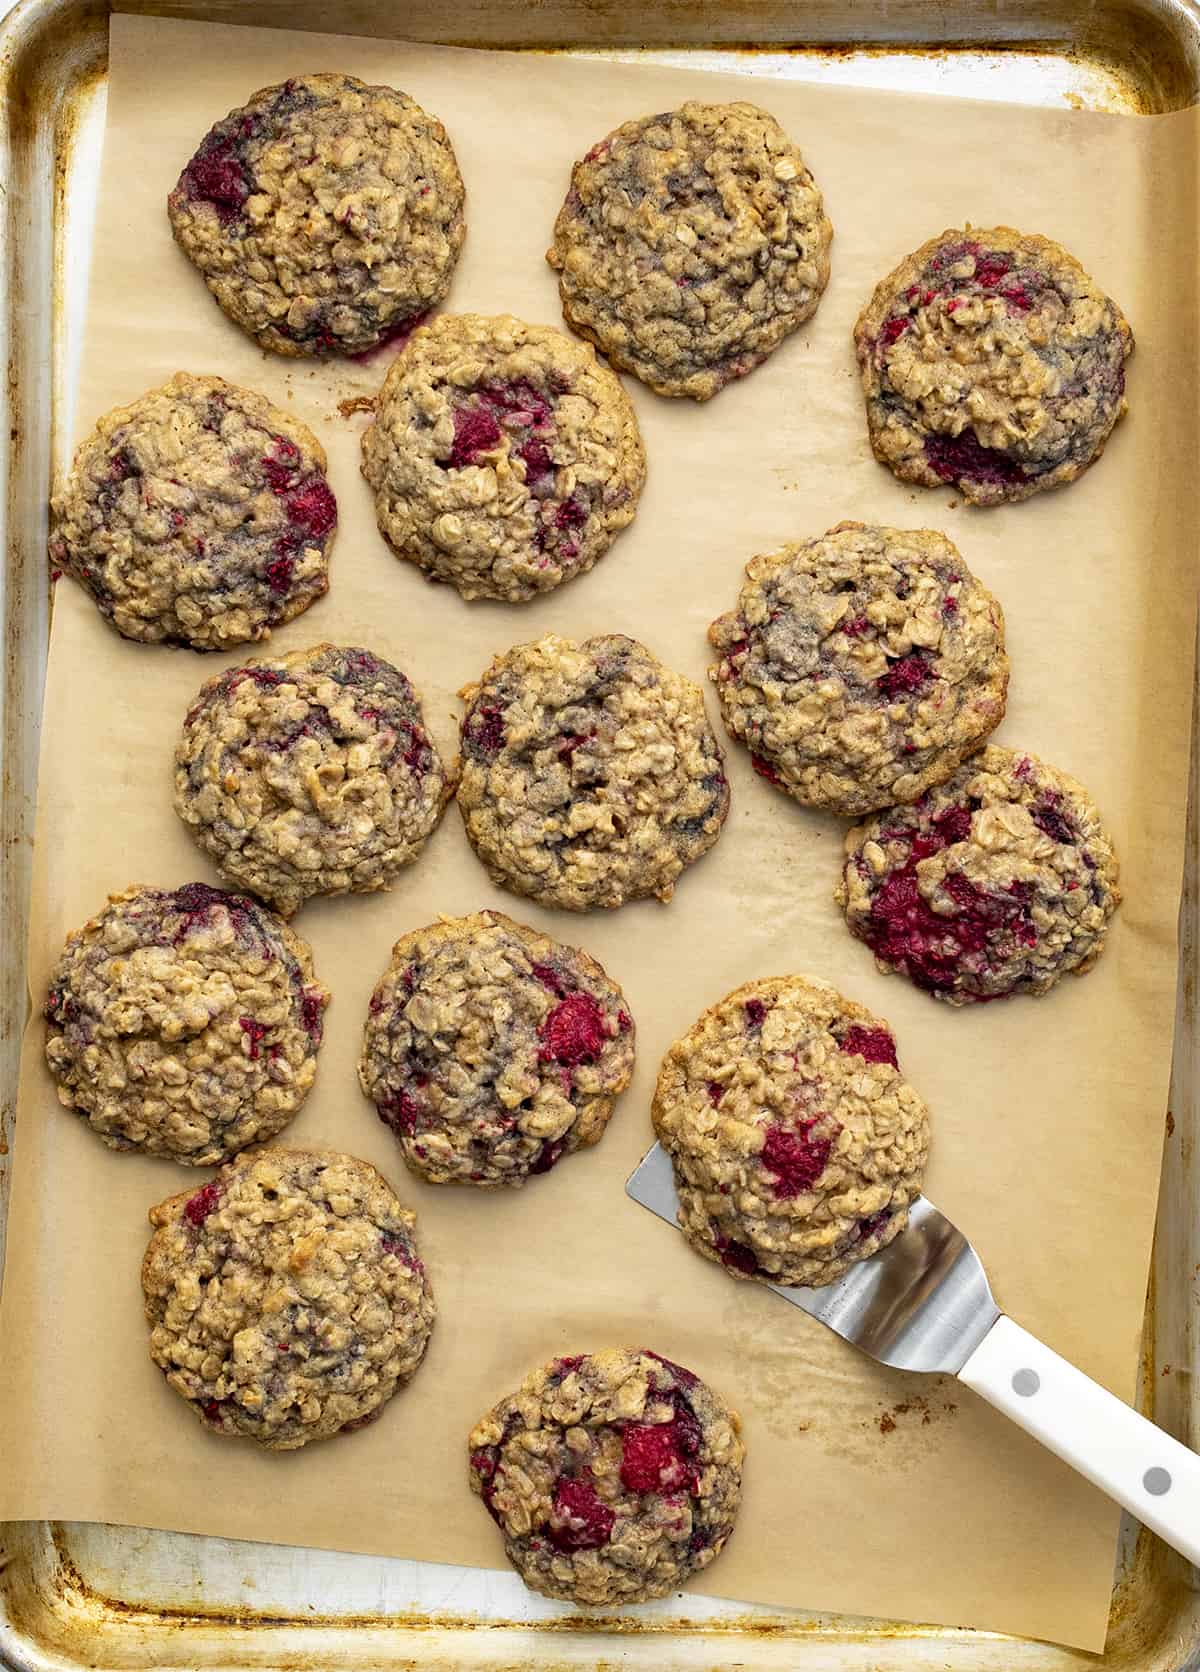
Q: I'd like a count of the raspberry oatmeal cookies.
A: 14